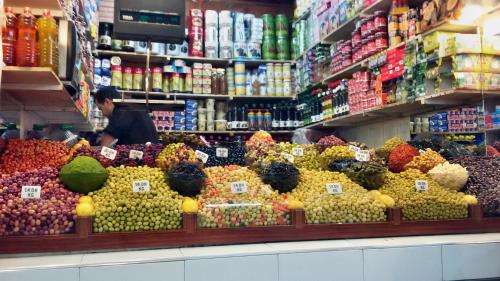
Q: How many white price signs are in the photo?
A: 13